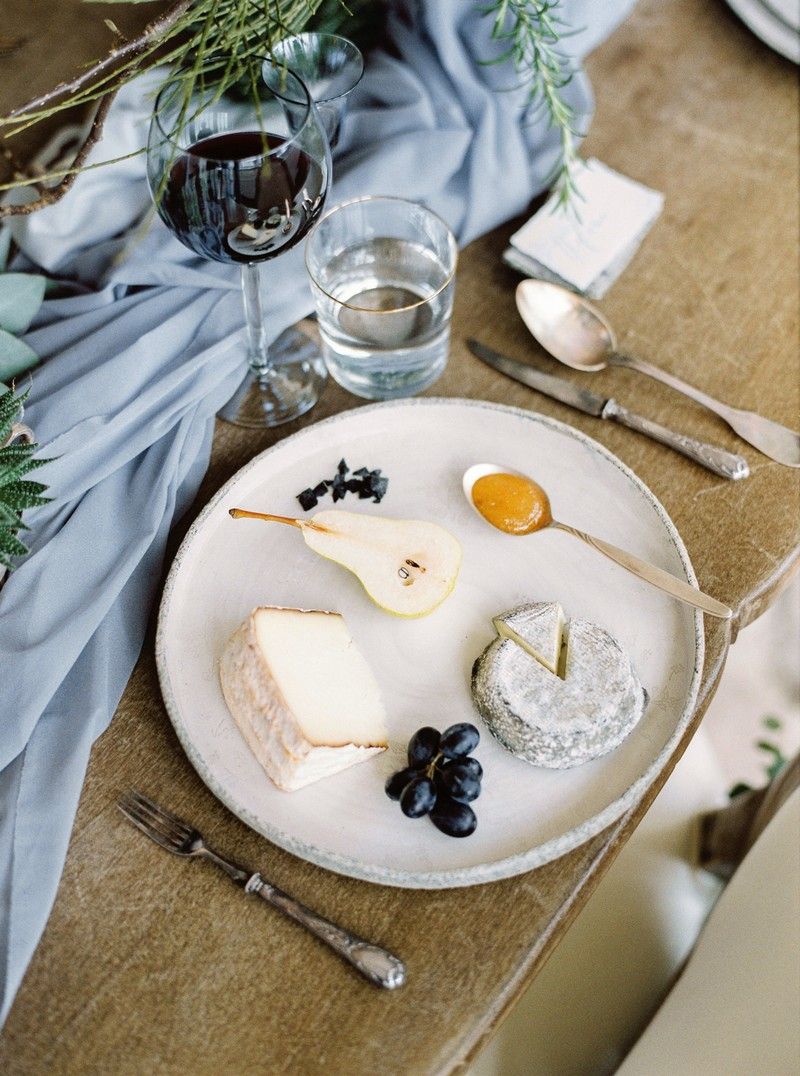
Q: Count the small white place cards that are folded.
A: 1